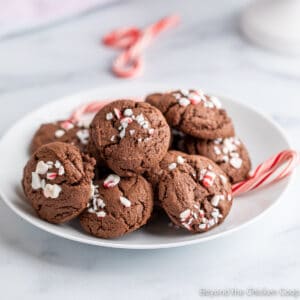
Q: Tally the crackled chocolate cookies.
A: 7